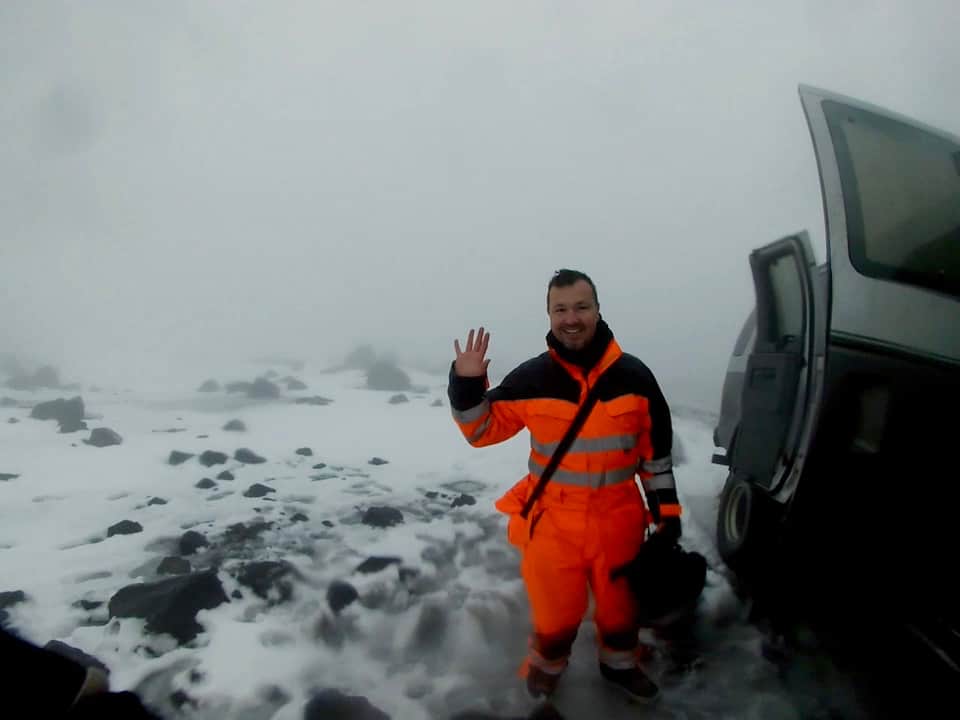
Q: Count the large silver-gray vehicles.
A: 1